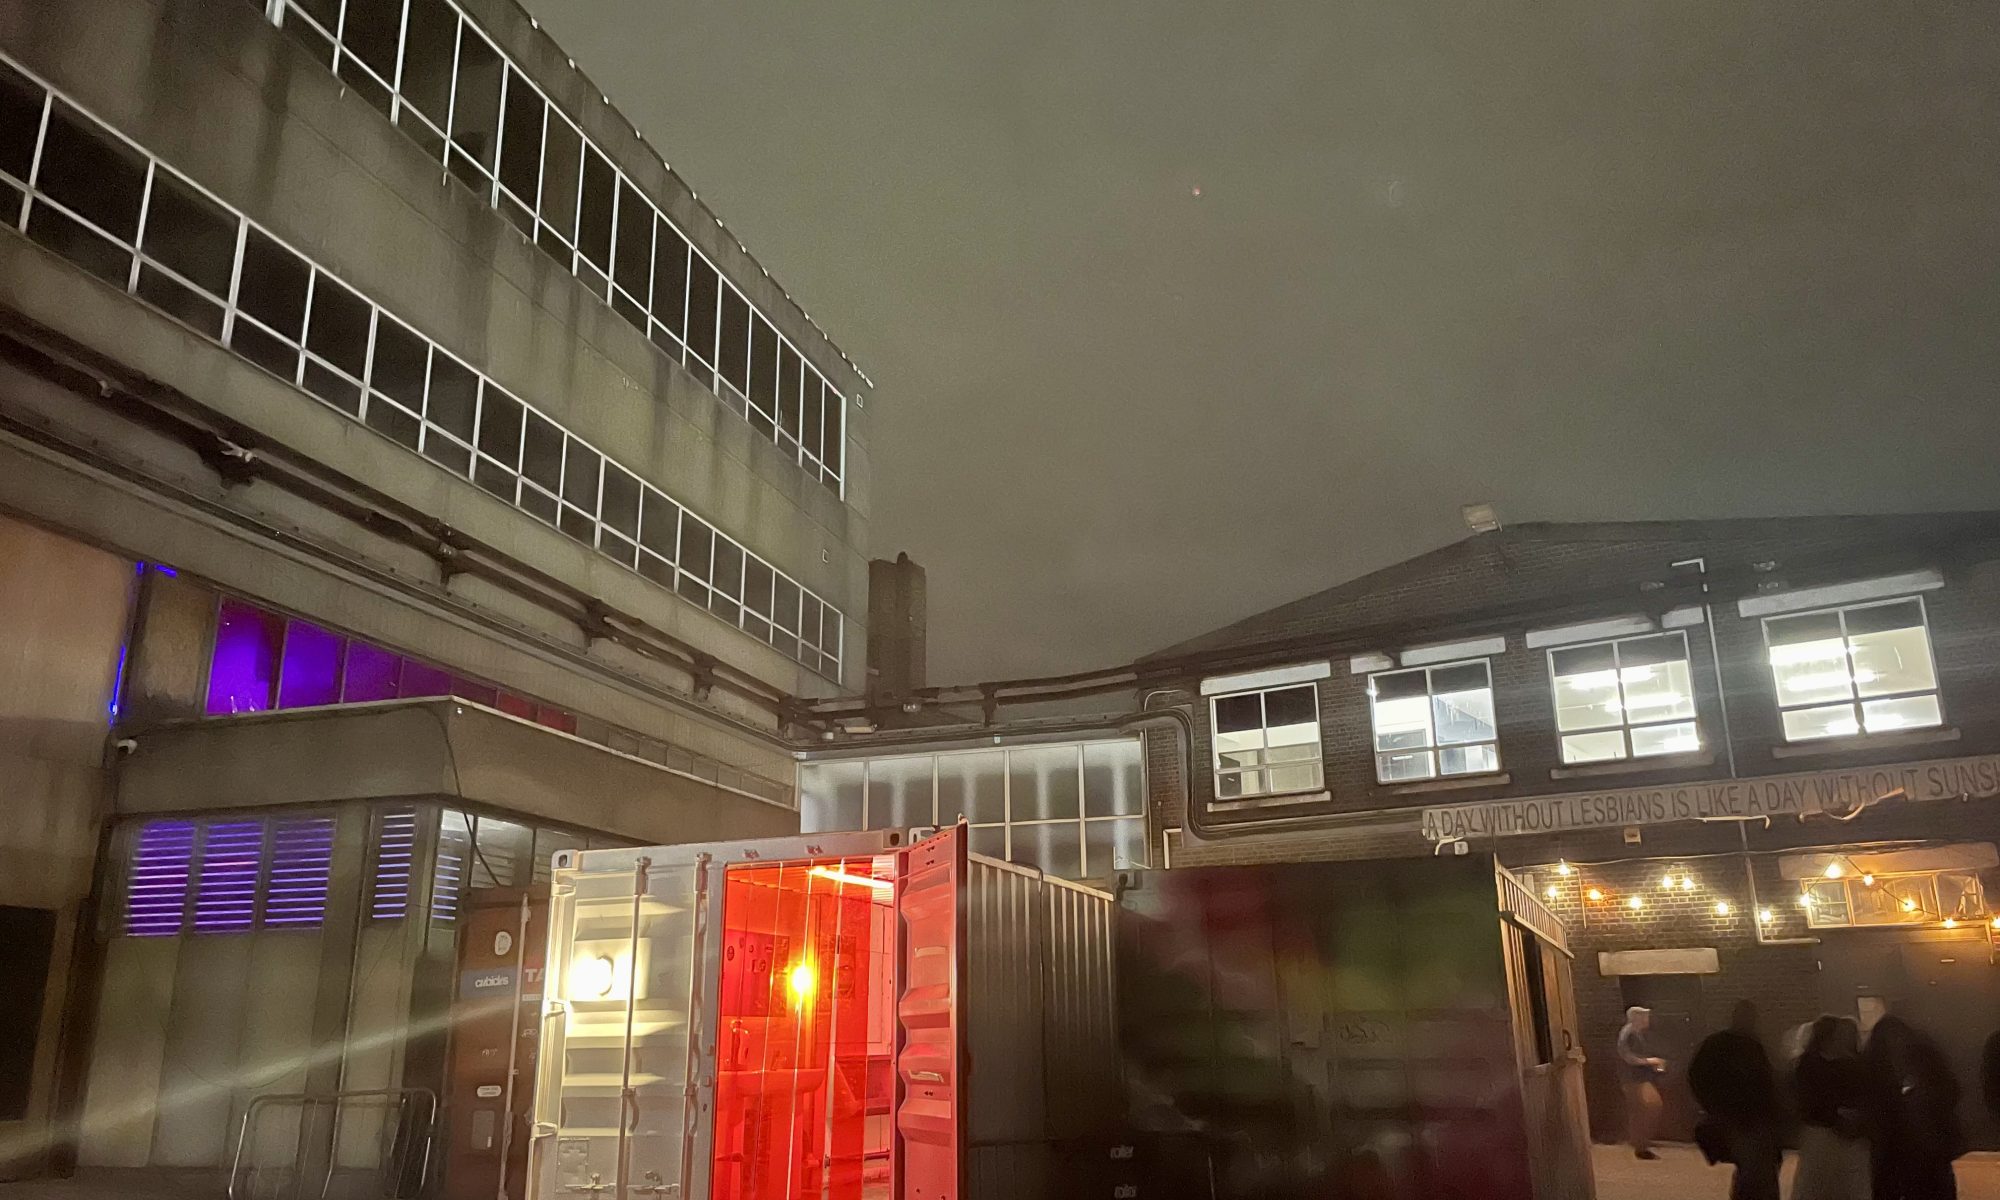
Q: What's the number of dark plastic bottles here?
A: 0